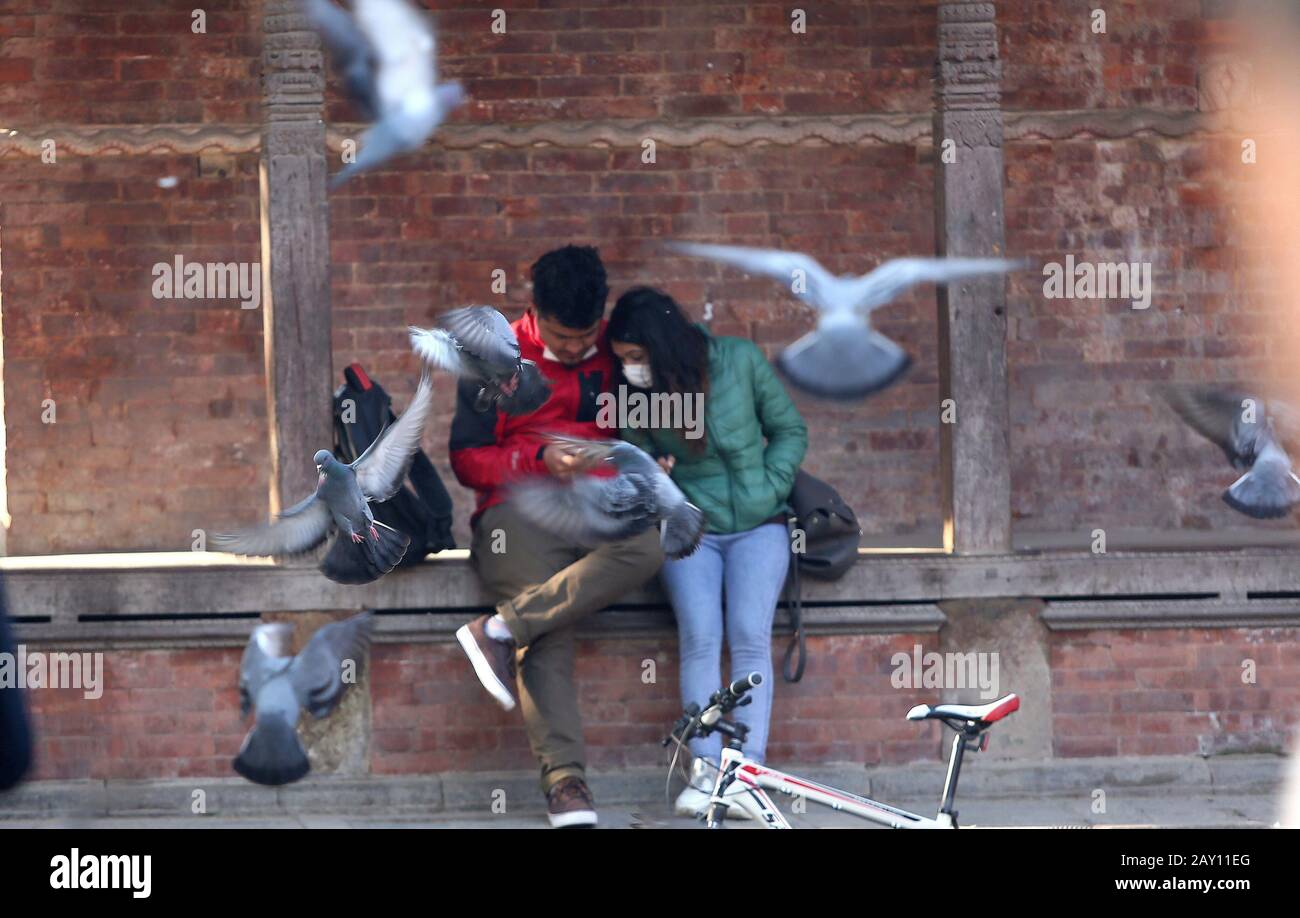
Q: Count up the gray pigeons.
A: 7